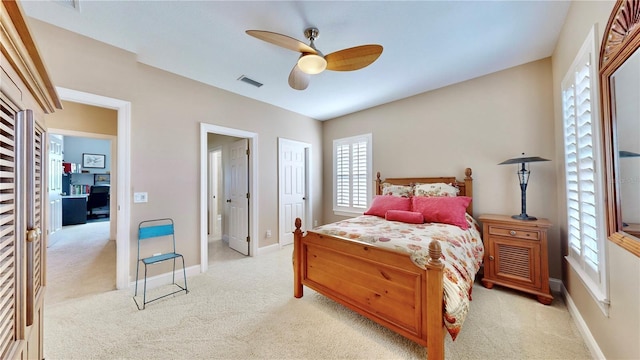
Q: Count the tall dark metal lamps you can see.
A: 1